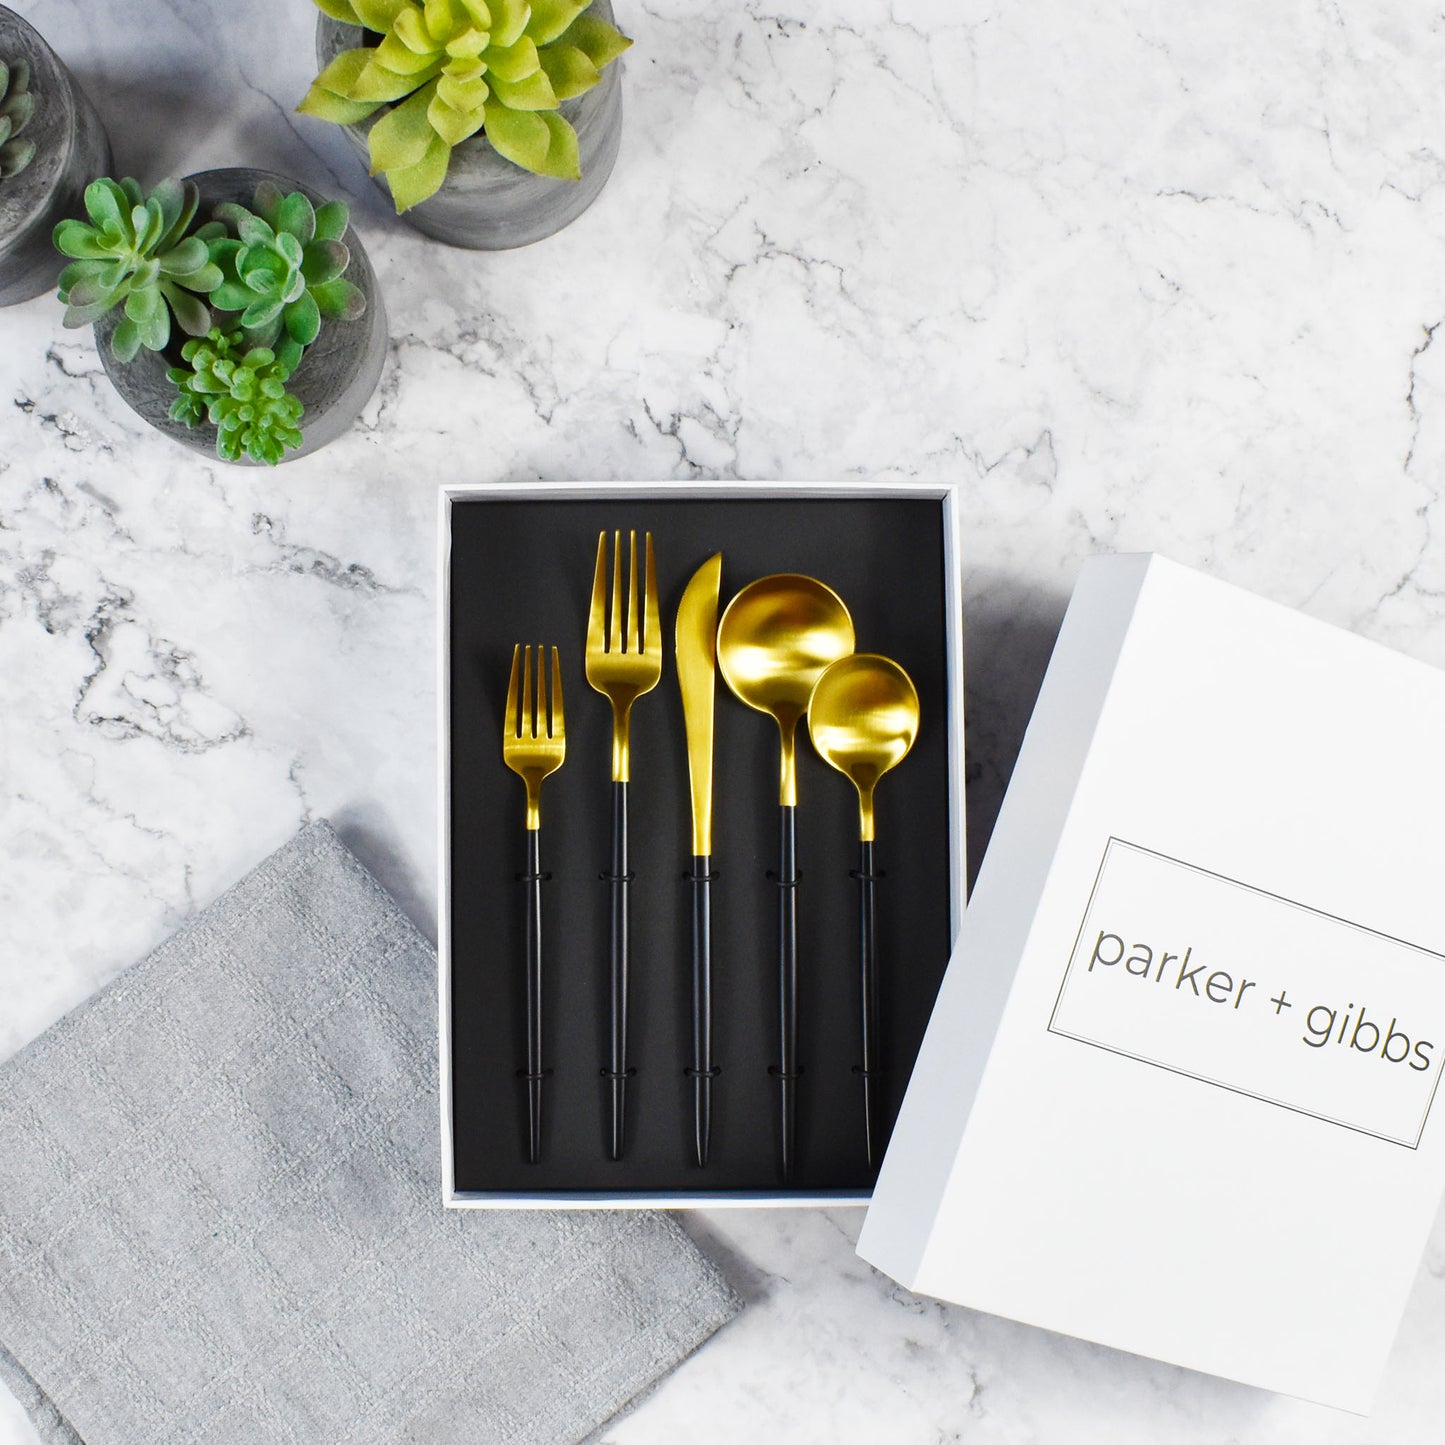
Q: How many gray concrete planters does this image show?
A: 3